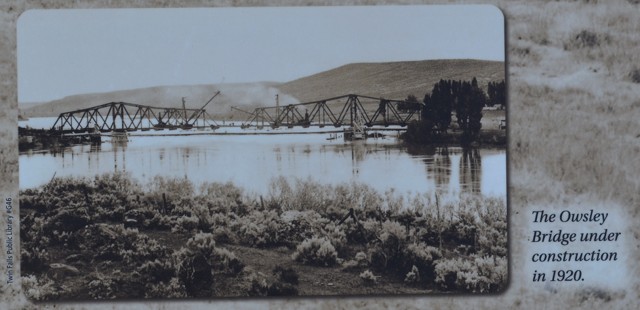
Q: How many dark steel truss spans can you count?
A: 2